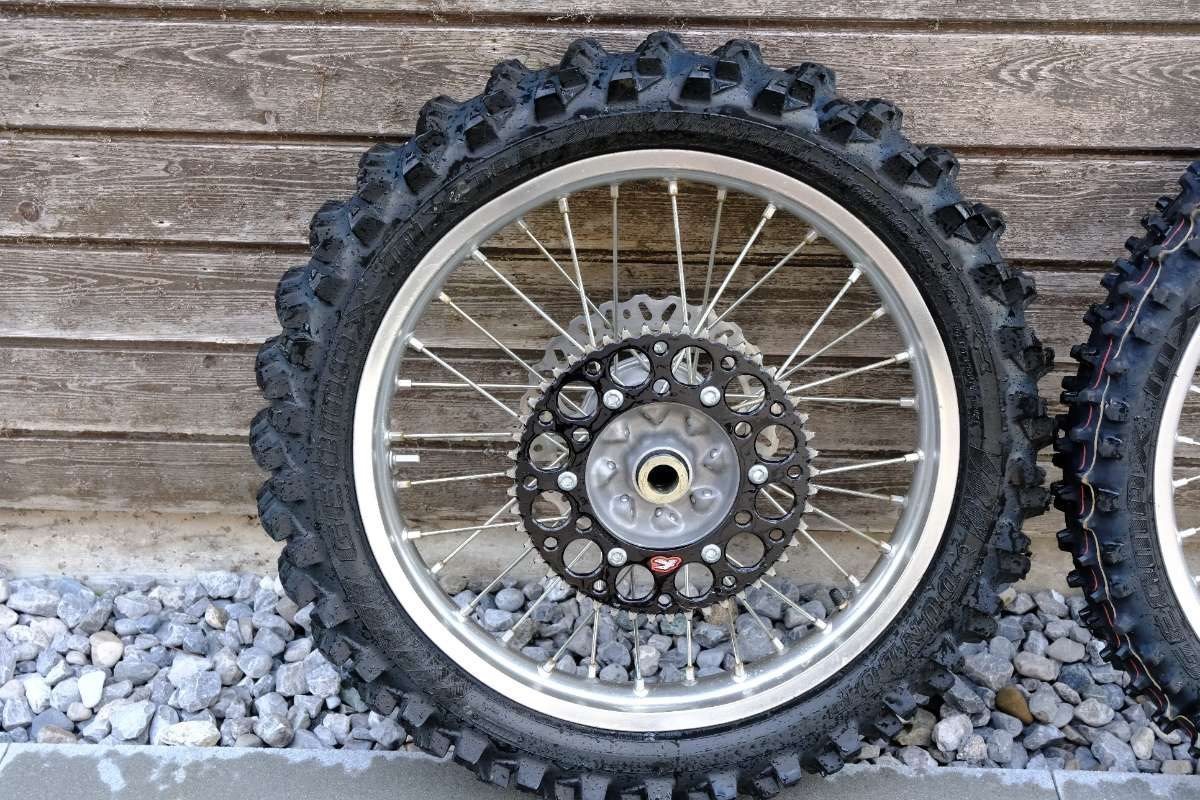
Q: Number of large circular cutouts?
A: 12